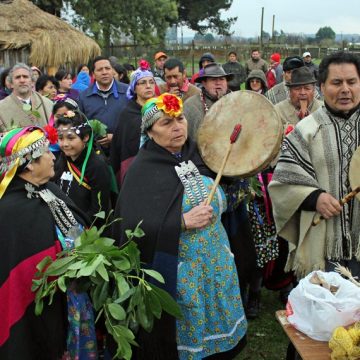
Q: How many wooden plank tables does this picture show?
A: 1